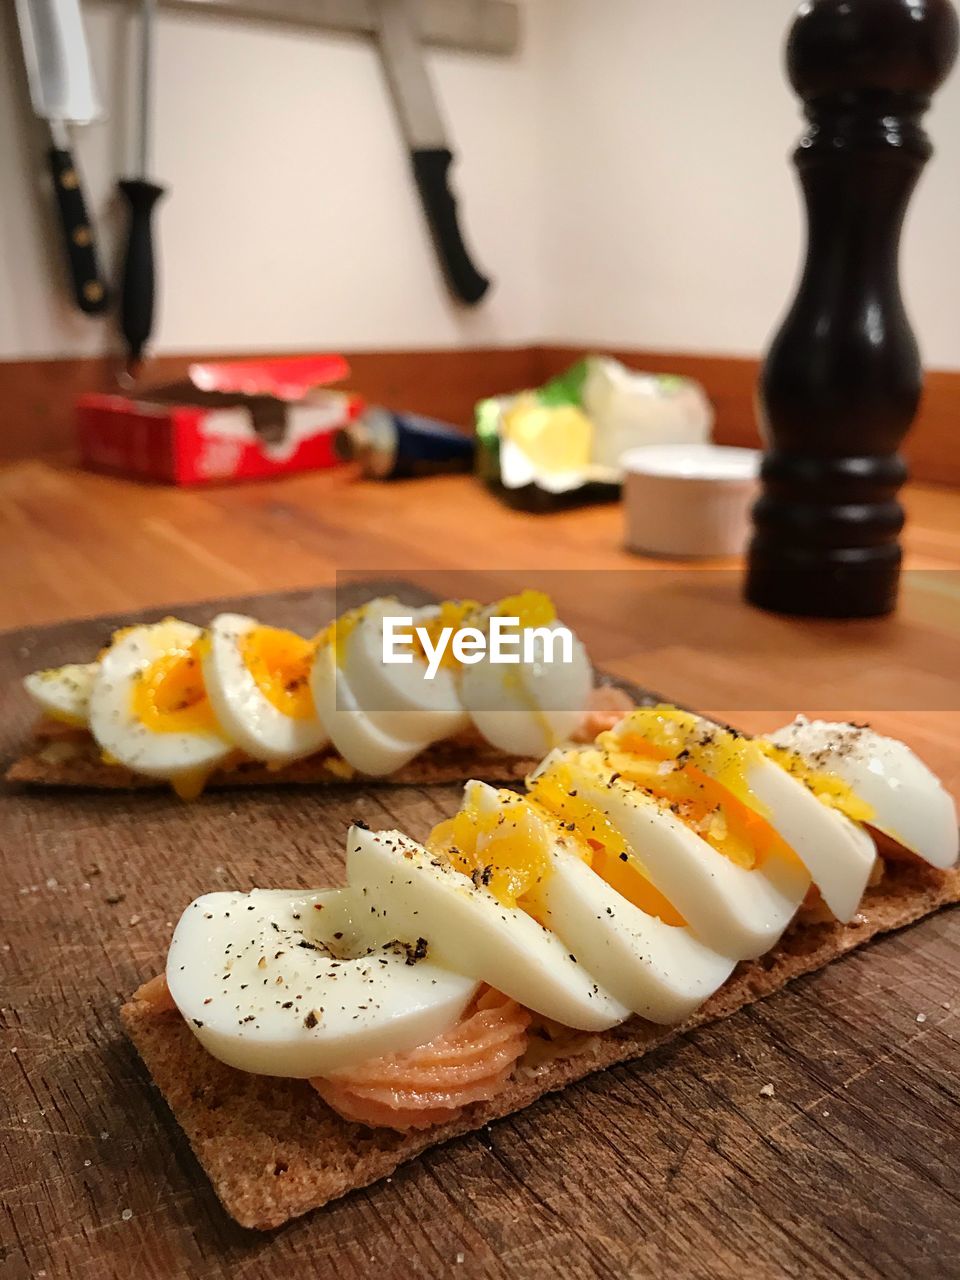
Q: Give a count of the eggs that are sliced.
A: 2